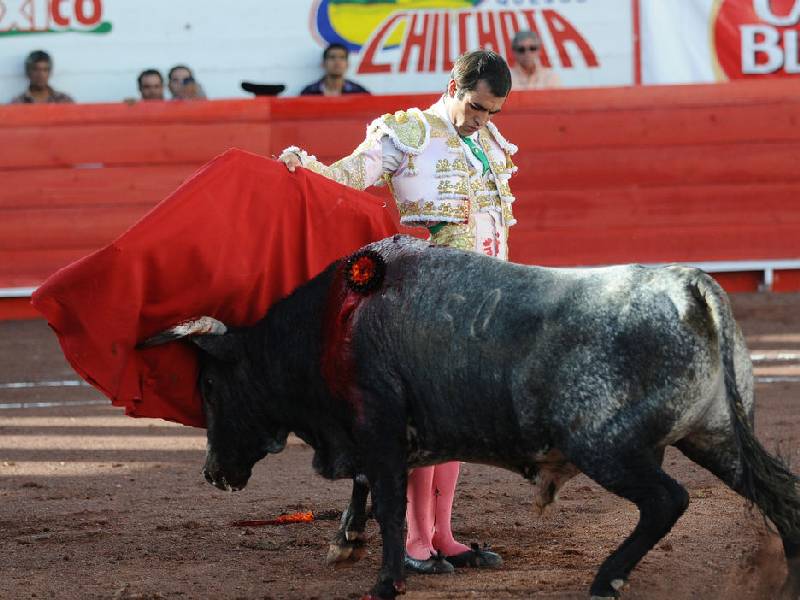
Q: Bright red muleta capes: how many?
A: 1